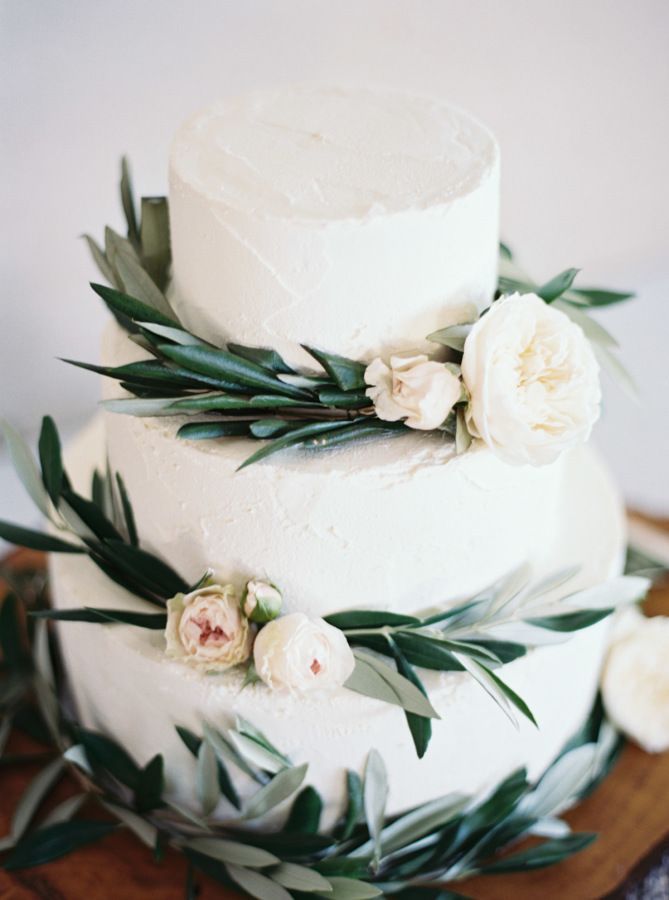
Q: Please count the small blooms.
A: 4